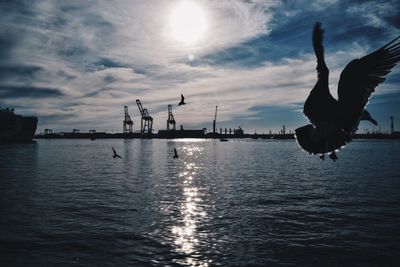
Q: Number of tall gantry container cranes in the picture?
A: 3